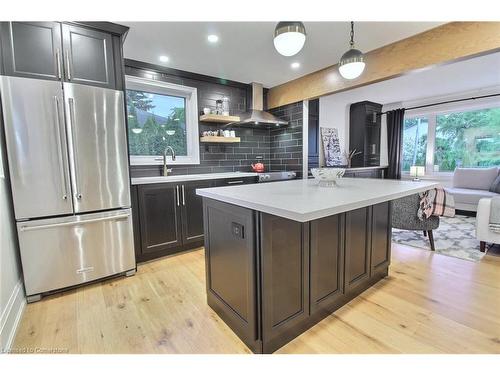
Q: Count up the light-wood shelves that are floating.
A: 2